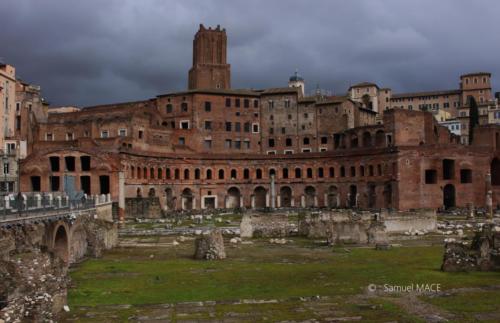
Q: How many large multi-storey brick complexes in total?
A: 1